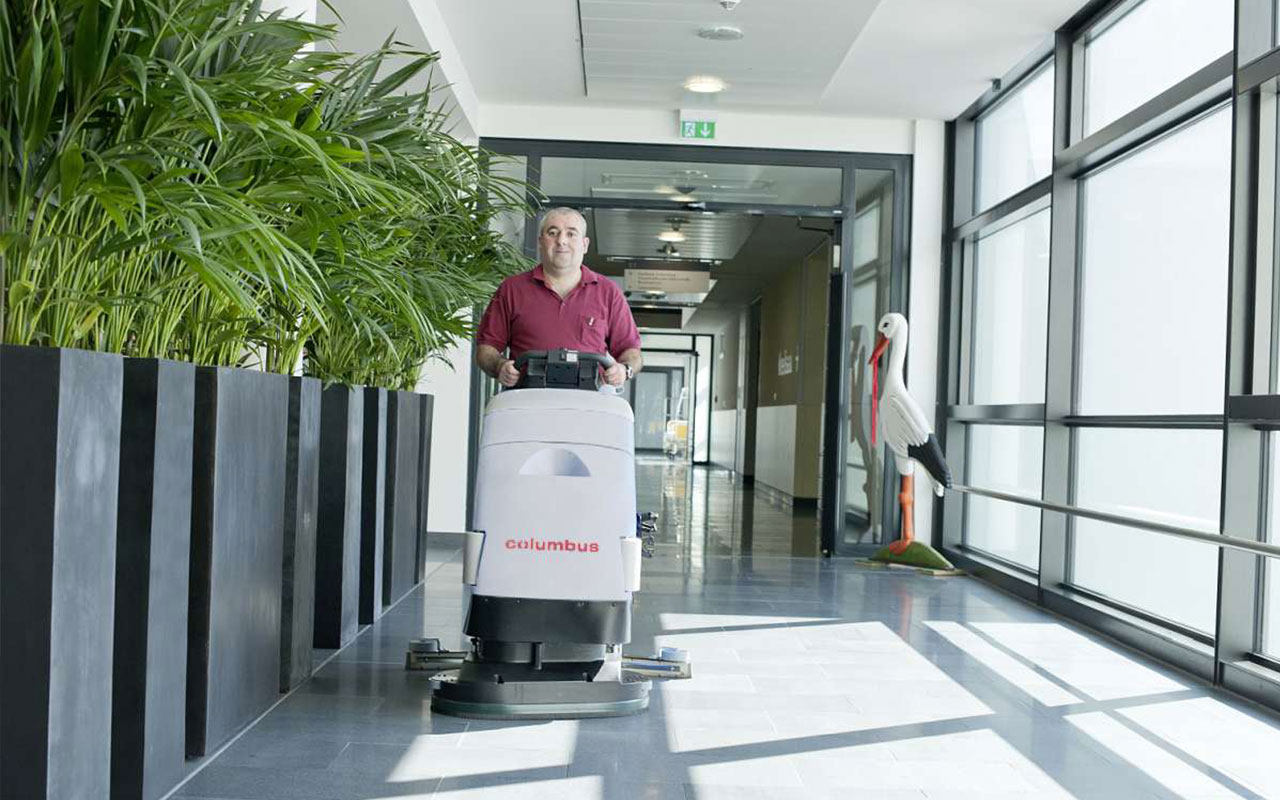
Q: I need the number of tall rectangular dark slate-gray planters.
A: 8